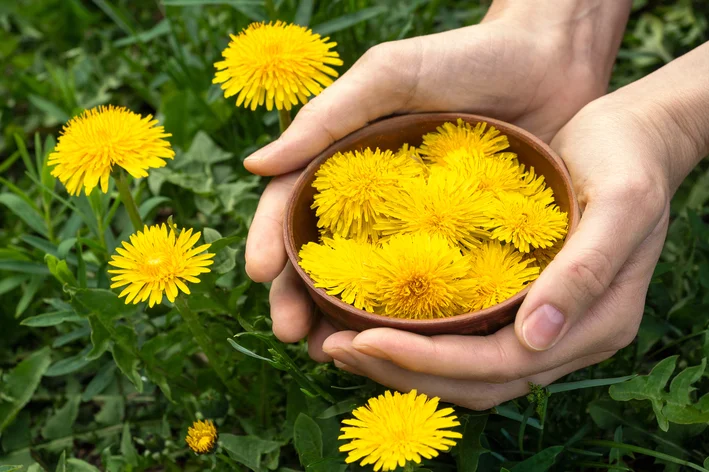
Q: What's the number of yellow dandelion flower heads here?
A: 13